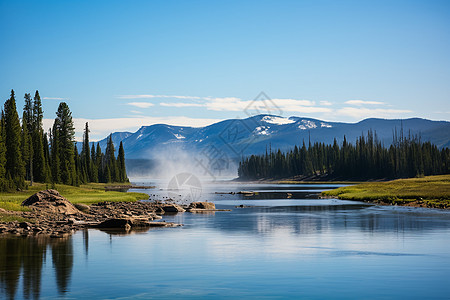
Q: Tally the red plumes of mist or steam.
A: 0